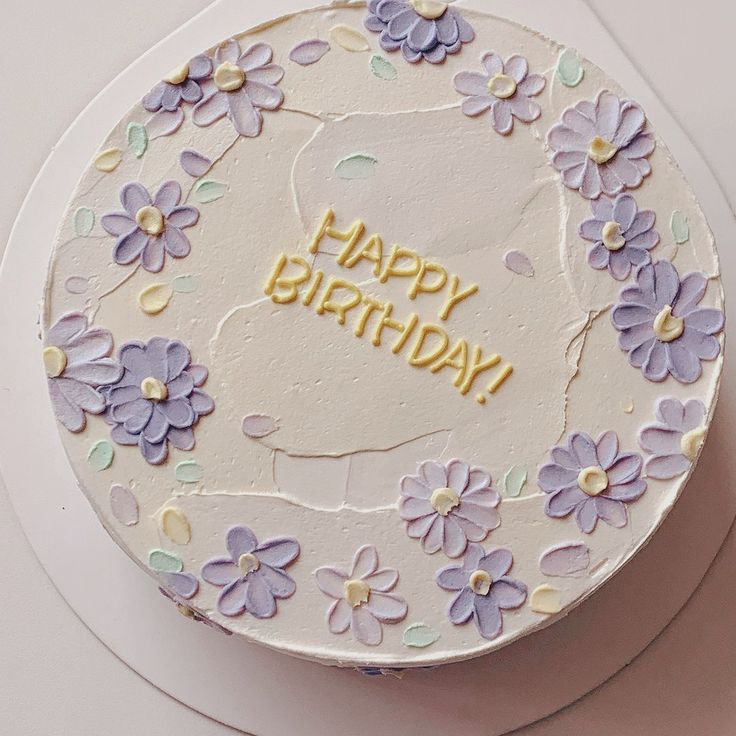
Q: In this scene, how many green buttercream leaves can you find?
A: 13